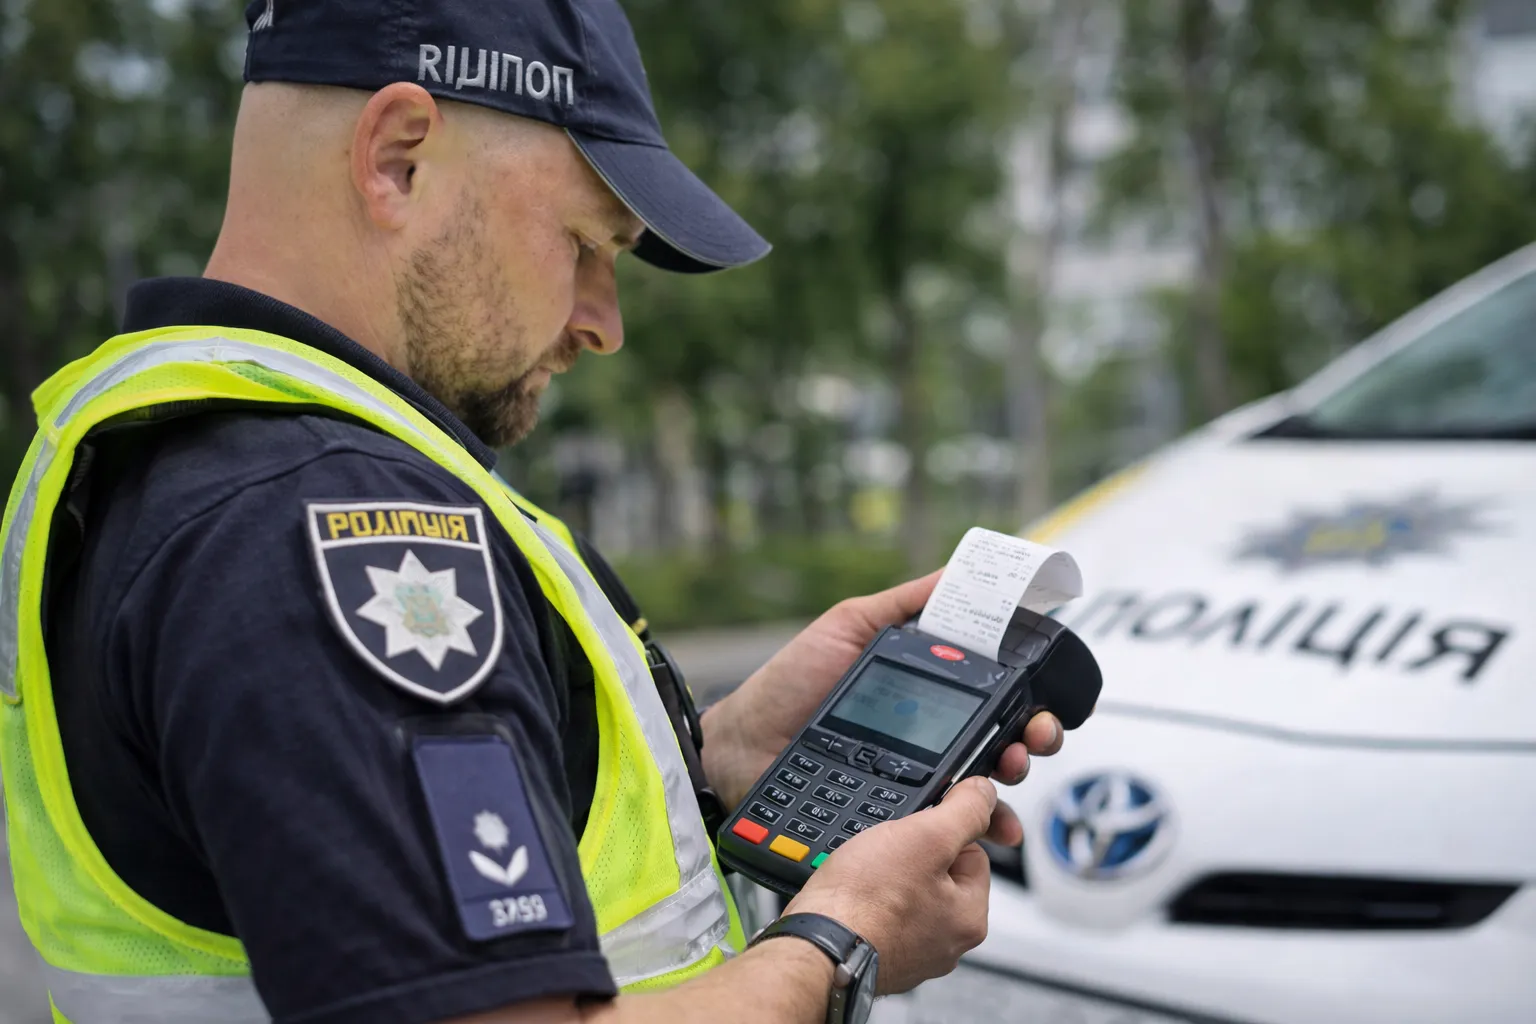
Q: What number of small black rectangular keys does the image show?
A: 12